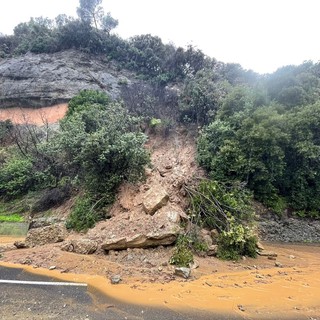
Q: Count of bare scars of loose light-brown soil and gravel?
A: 1